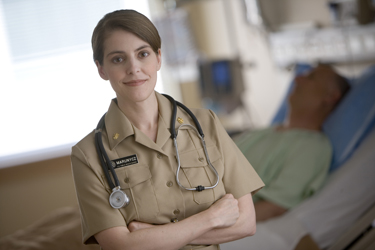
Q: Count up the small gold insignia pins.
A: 2